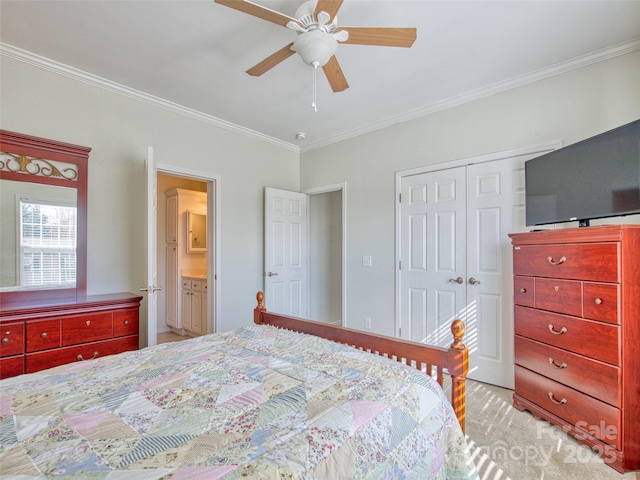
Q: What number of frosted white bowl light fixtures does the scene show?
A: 1